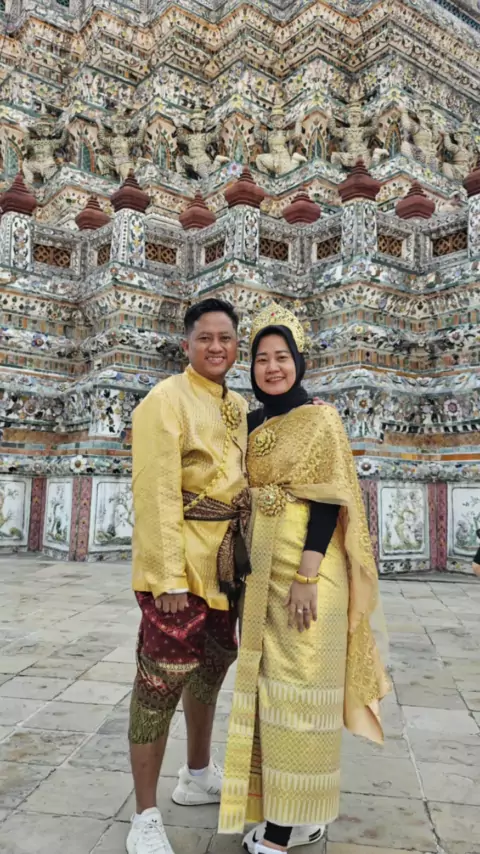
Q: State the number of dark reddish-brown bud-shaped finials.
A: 9